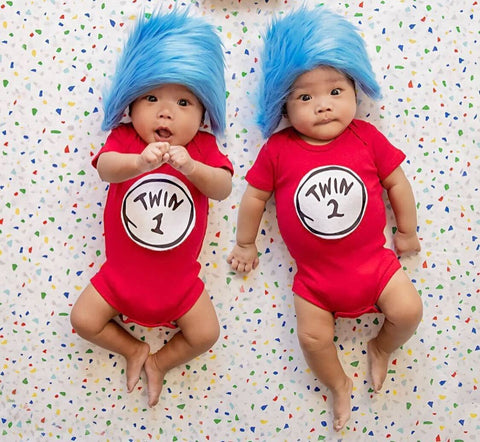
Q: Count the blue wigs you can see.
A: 2